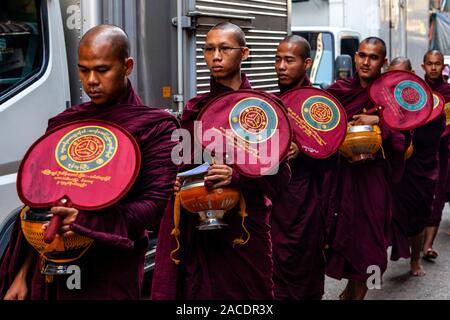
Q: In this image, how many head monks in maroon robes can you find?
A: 6